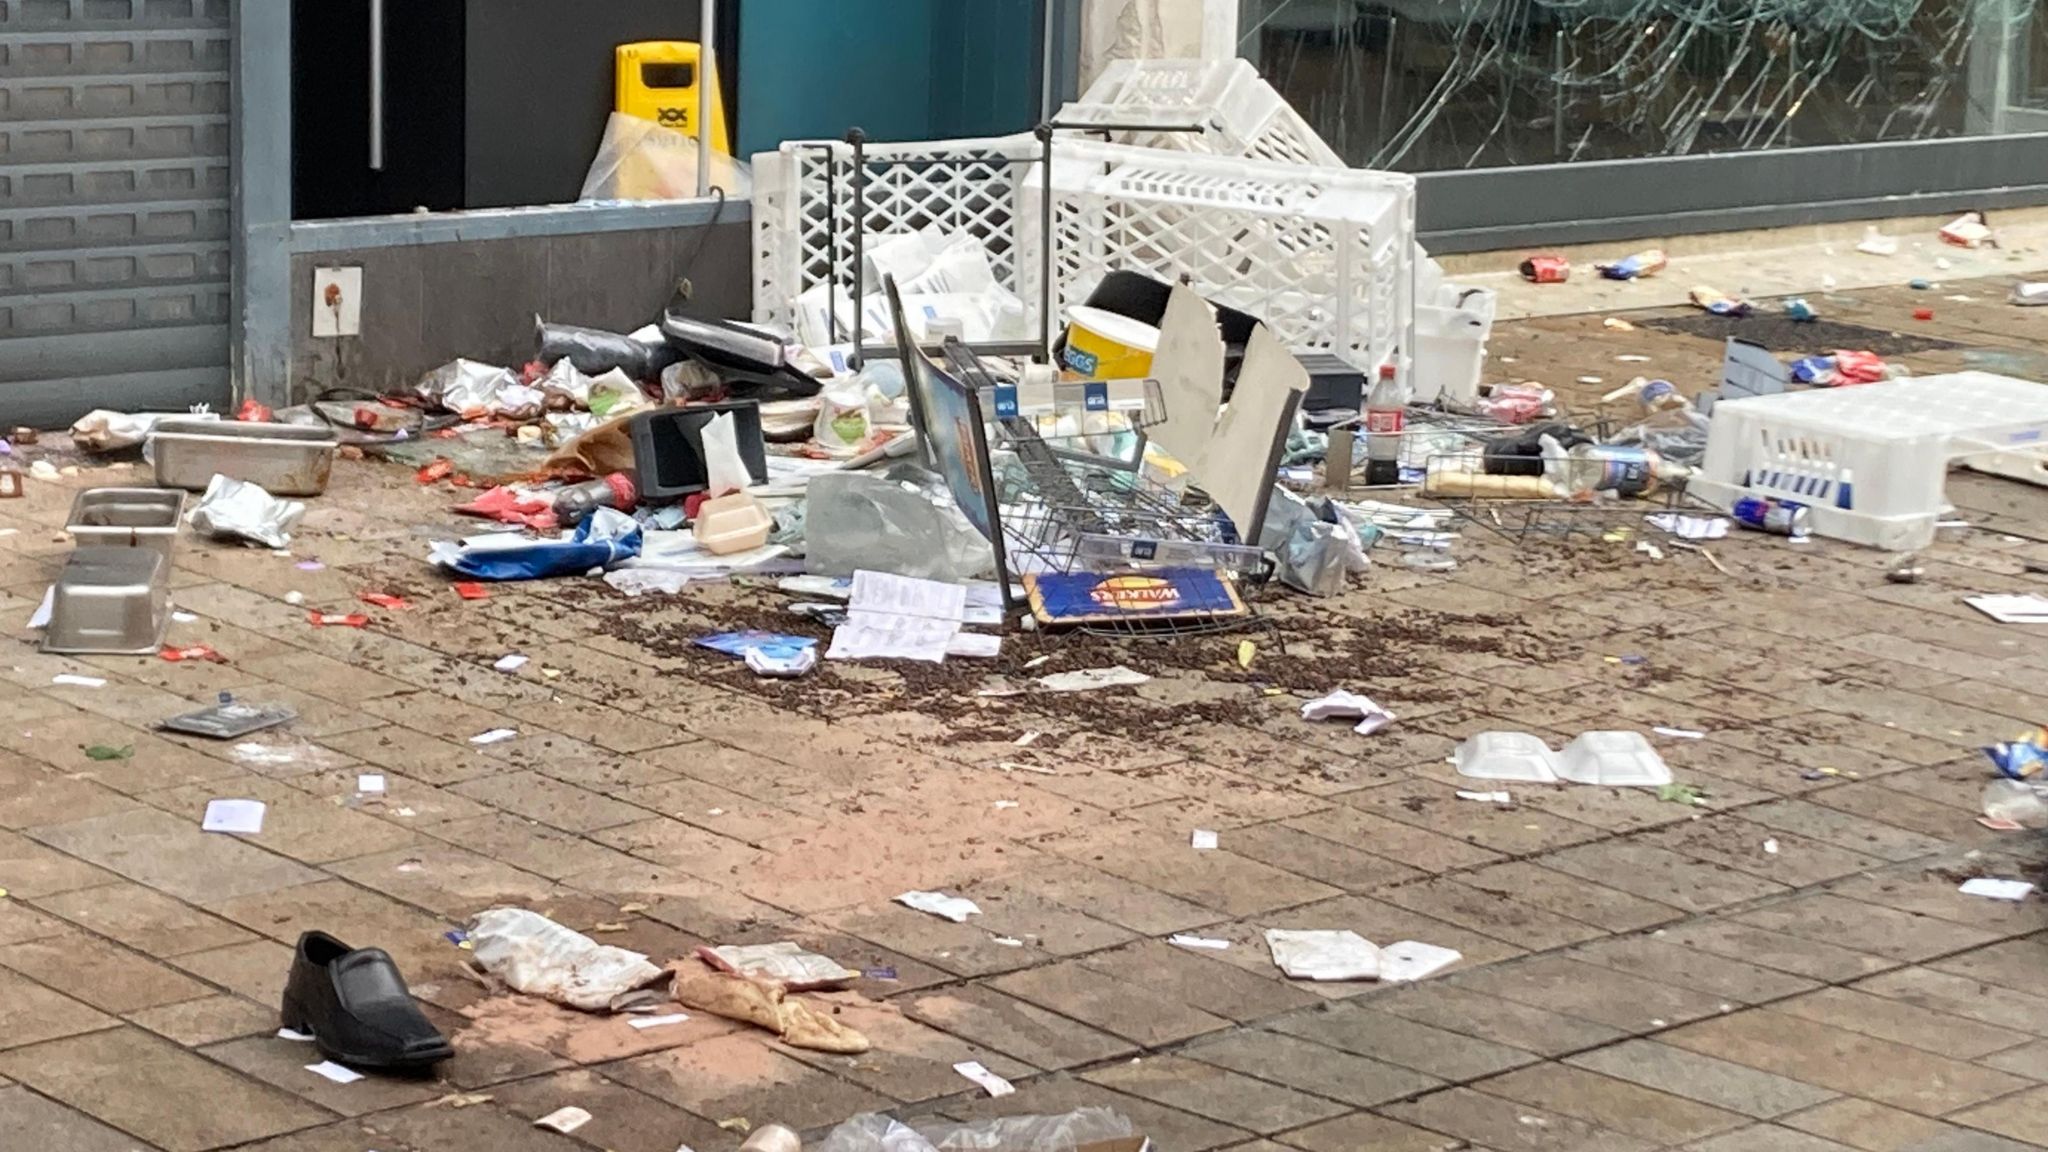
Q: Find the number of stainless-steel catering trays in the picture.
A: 3